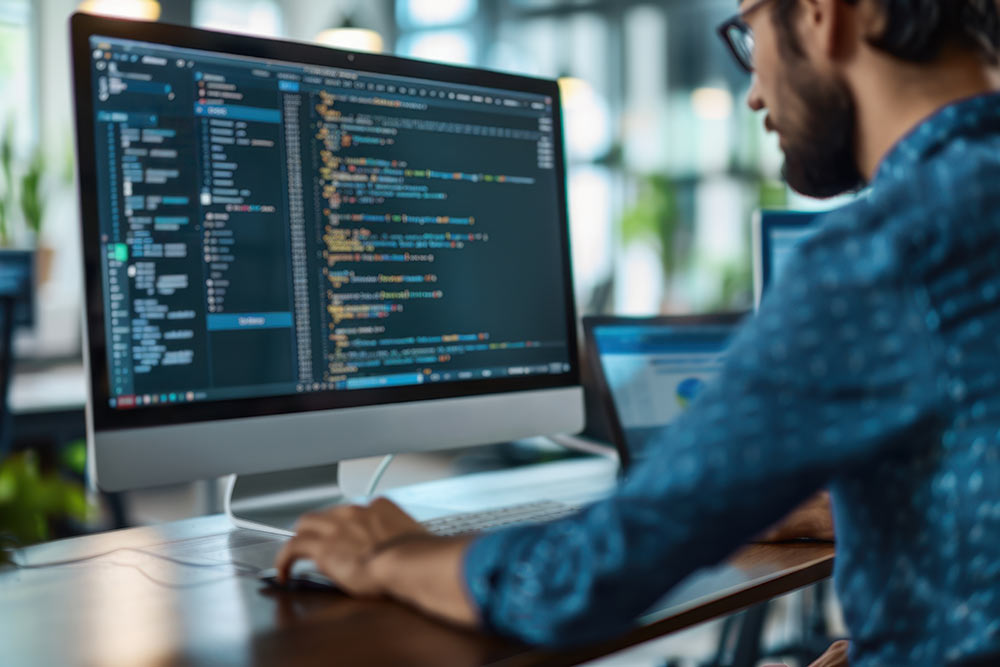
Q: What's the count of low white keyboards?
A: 1